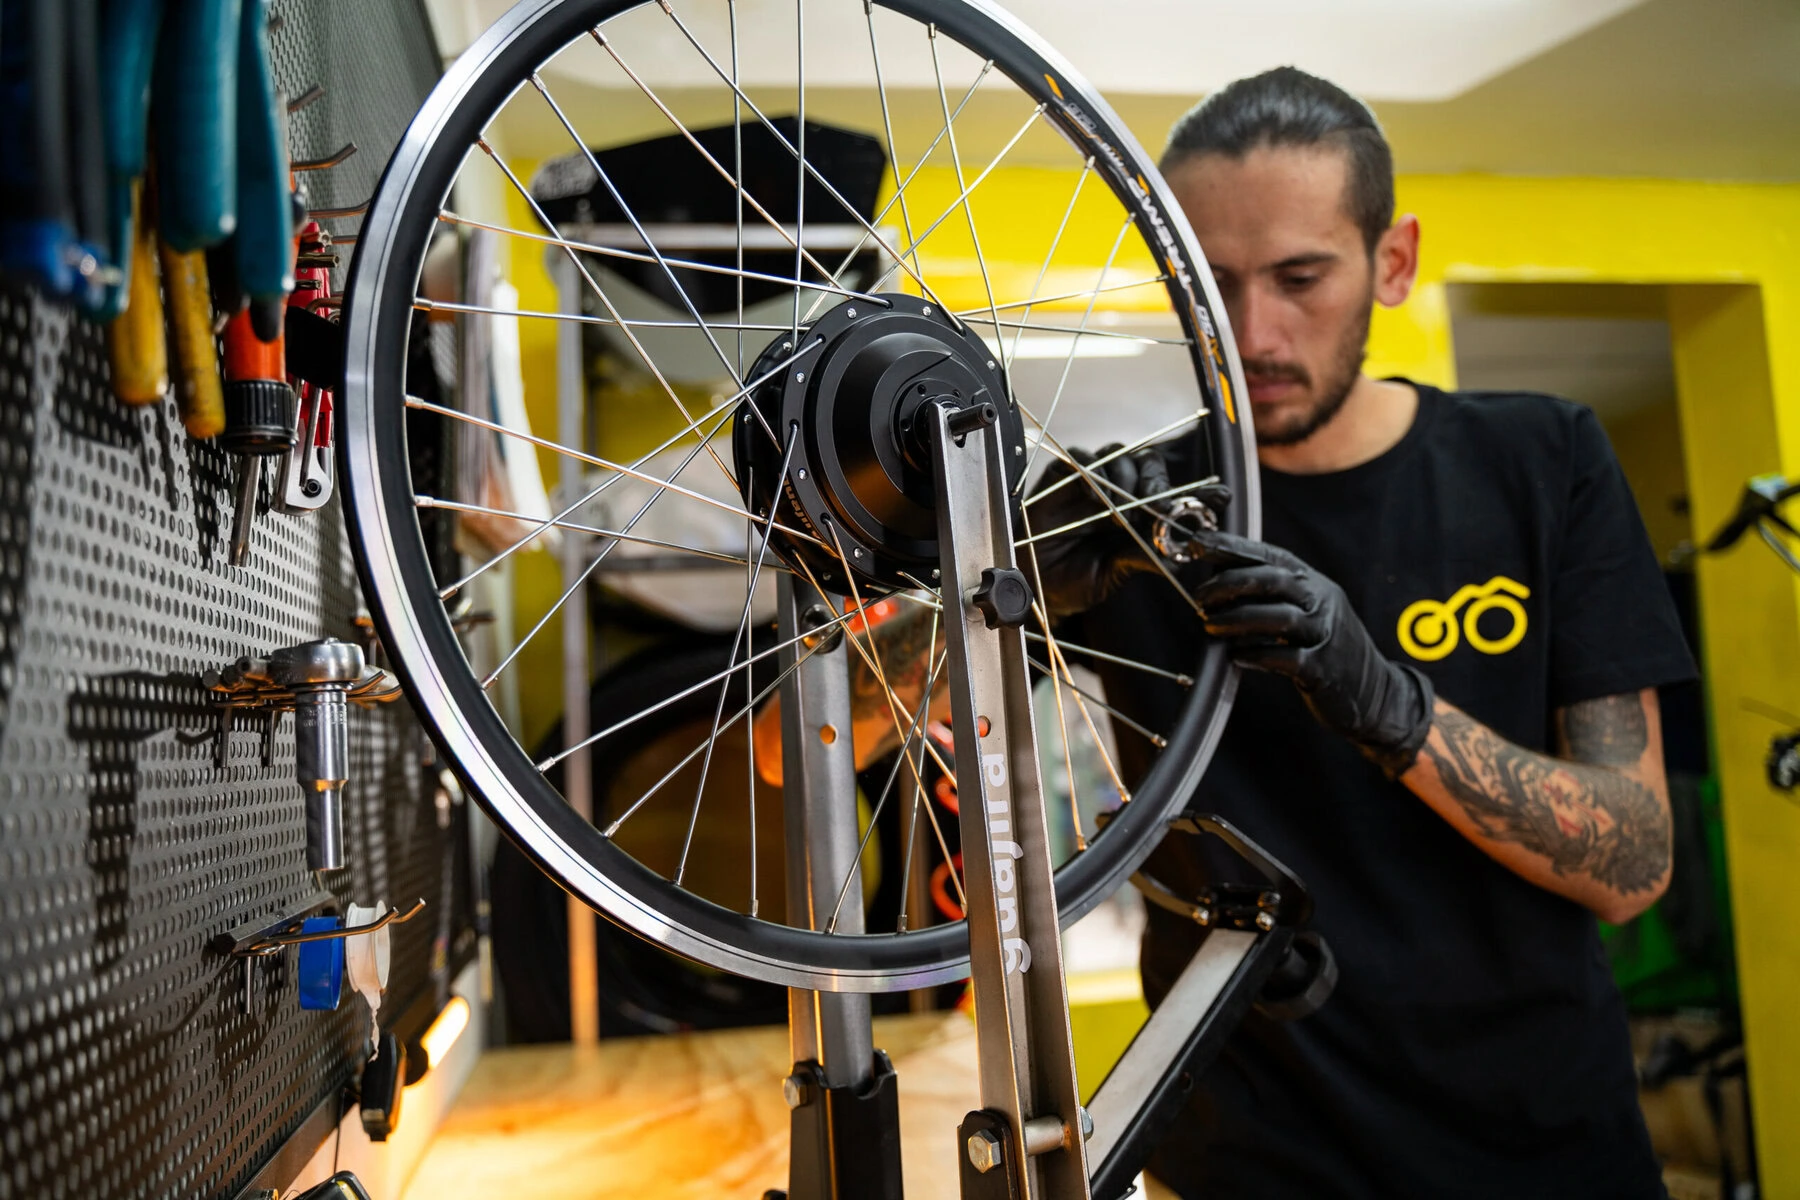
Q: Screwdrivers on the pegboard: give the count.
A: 1